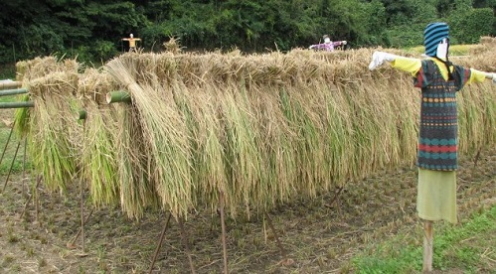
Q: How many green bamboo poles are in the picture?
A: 4